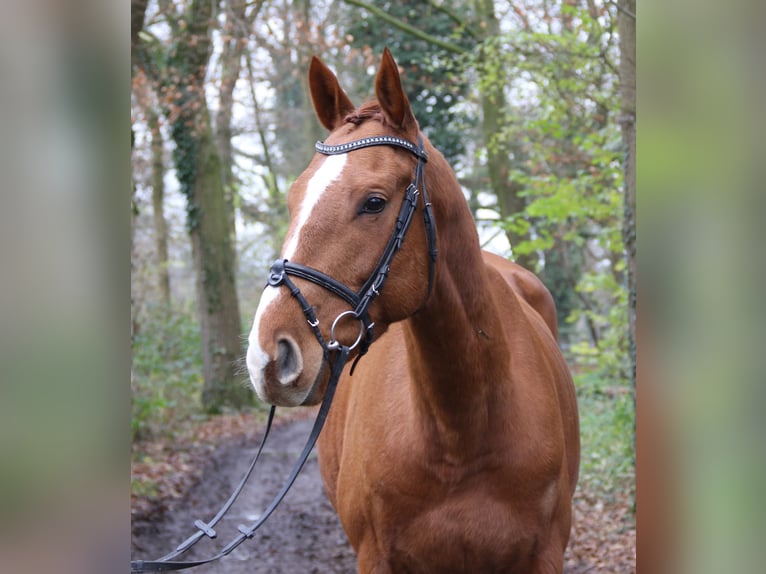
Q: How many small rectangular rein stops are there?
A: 2